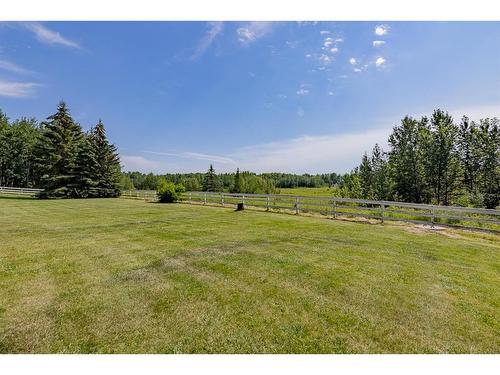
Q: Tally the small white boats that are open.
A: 0